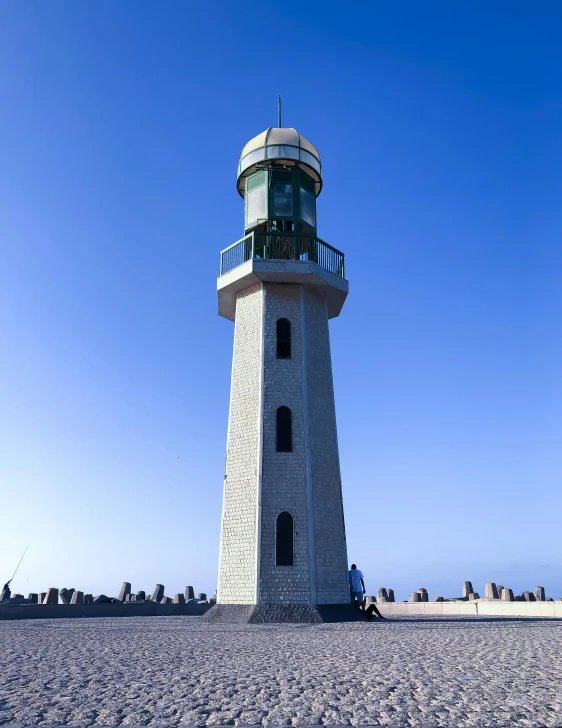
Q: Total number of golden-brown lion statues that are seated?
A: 0